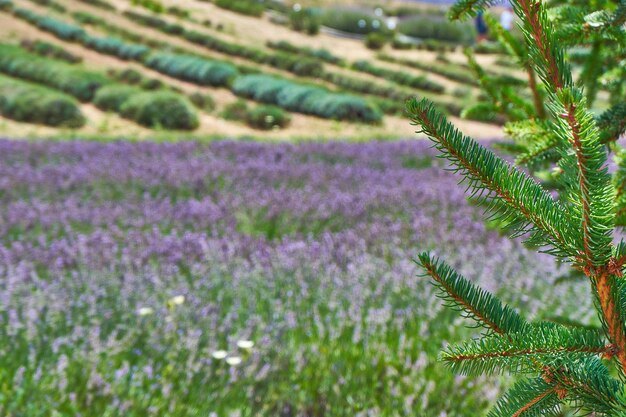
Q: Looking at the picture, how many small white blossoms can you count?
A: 5